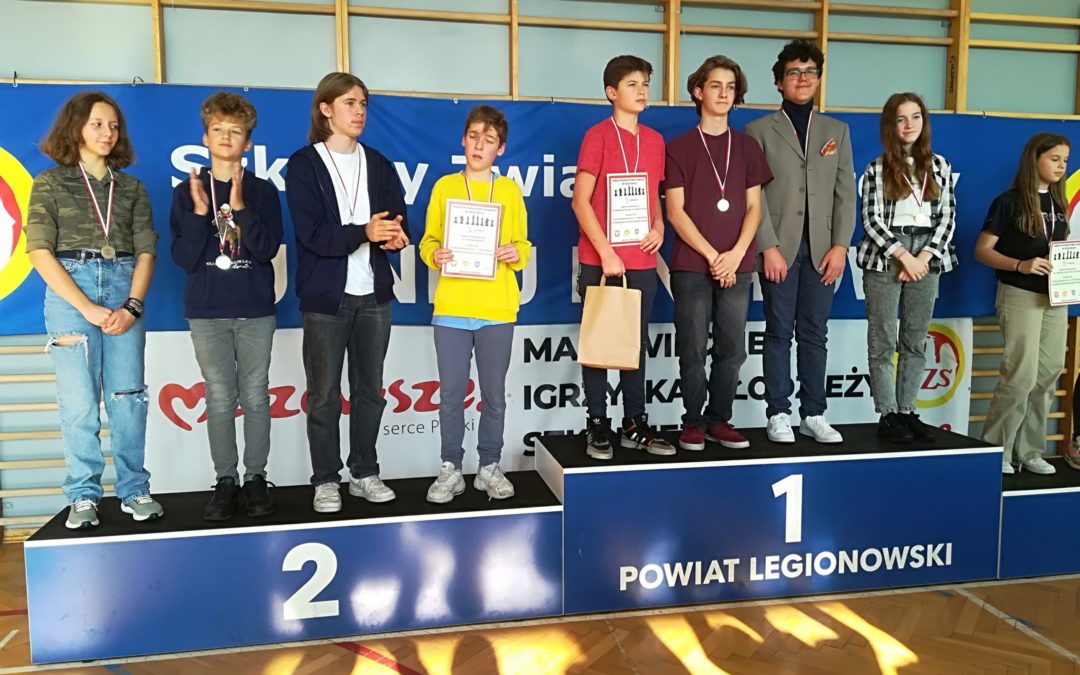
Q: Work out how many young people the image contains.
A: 9